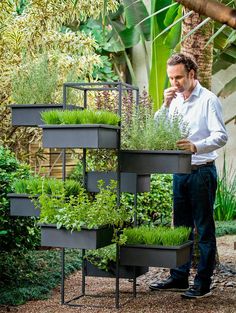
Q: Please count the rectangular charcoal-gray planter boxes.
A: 8